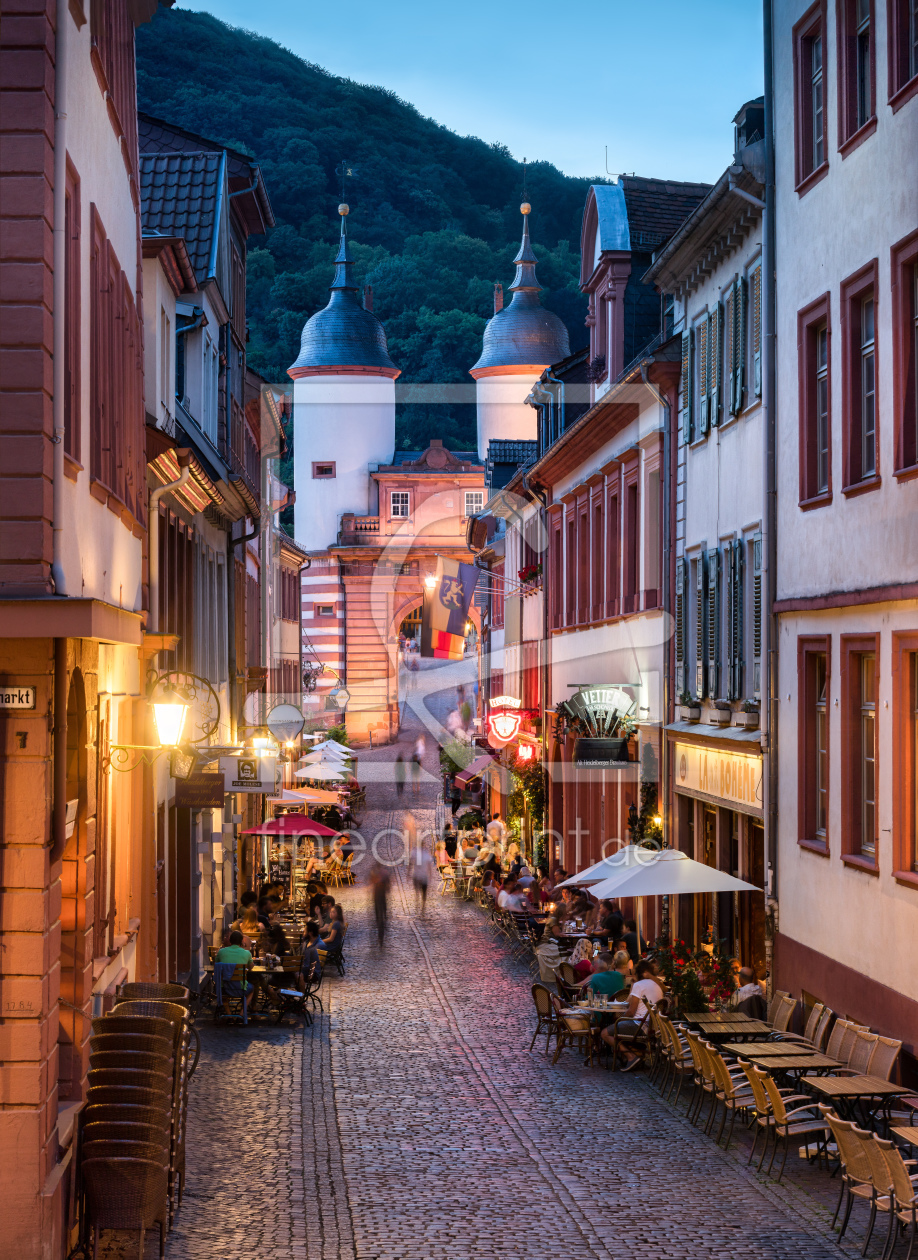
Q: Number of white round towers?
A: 2